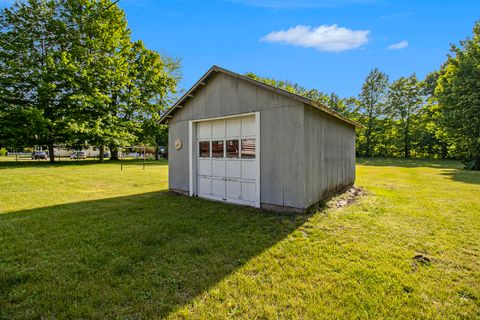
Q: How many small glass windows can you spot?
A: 4